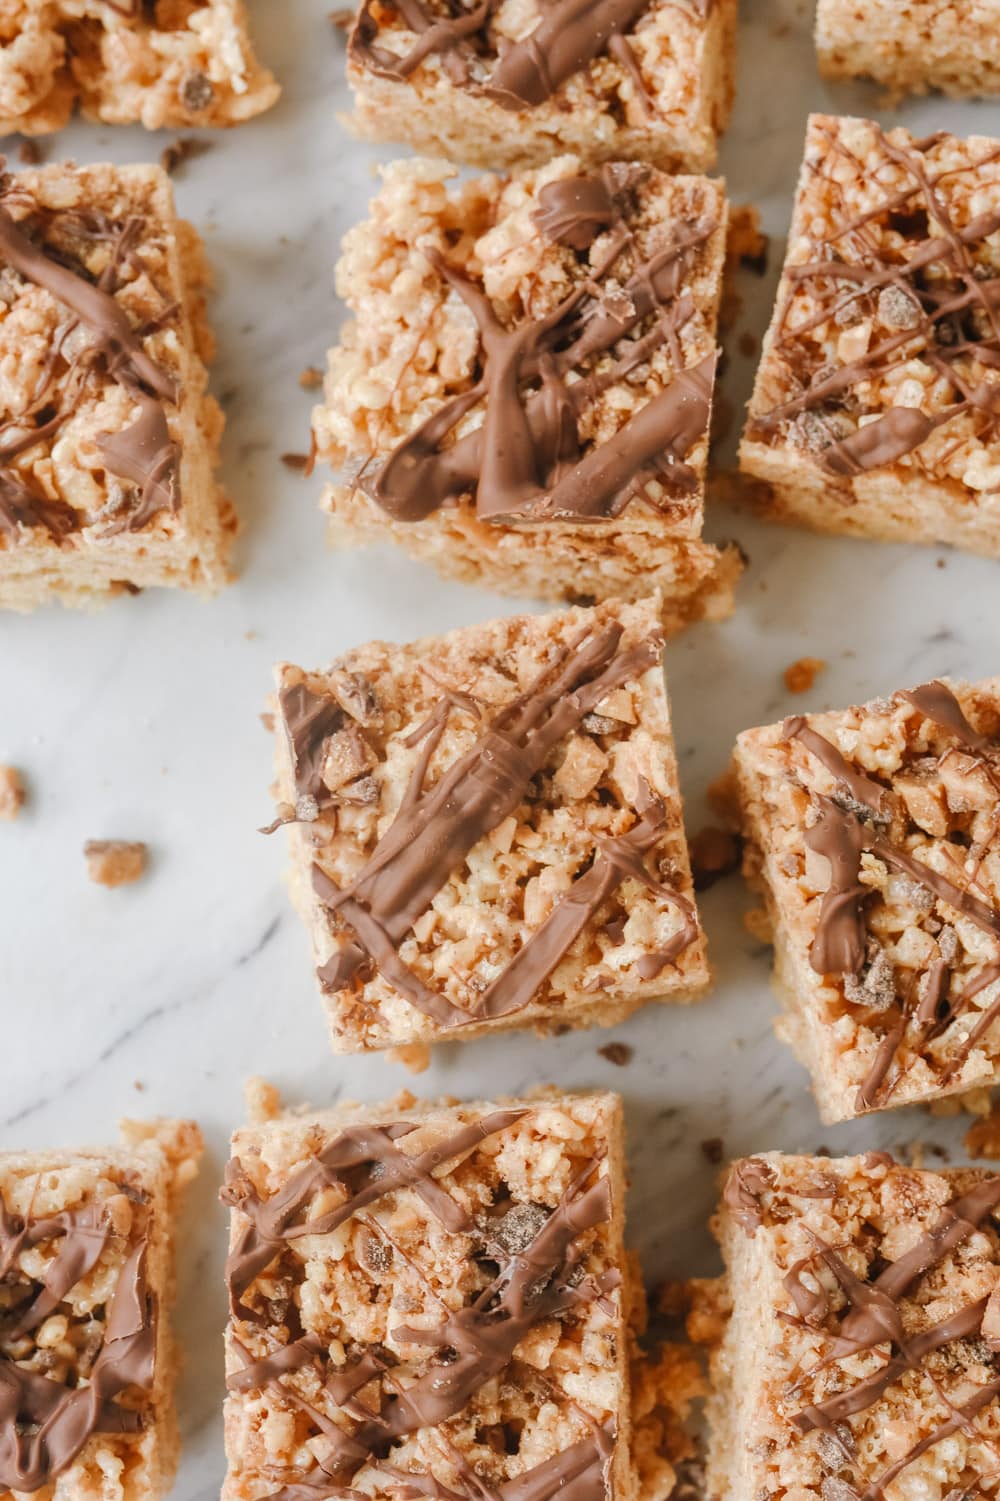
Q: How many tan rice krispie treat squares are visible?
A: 11